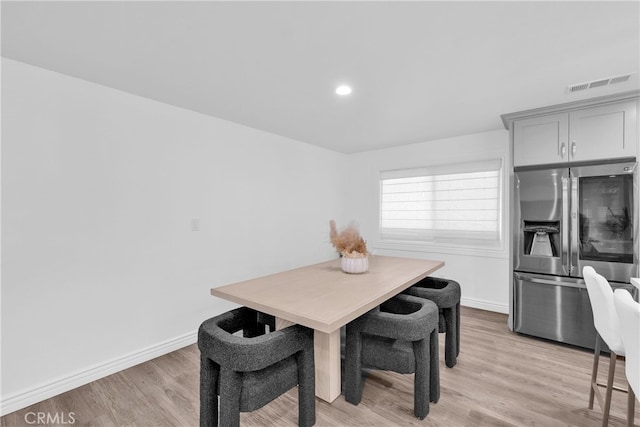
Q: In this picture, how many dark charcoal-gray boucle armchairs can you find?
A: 3